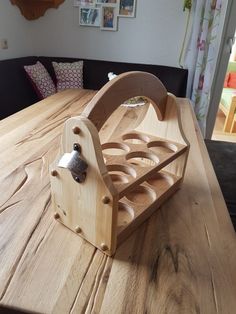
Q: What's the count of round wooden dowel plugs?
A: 6